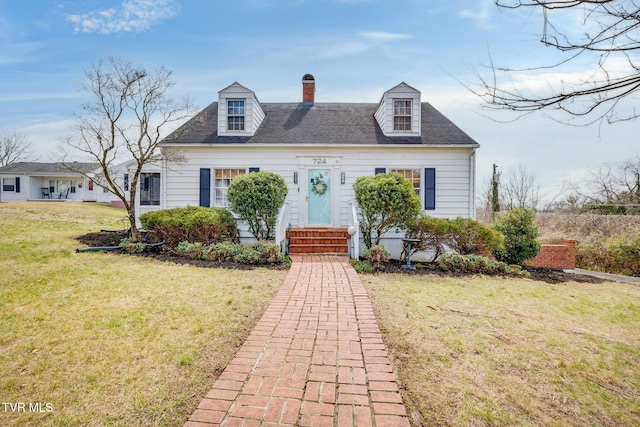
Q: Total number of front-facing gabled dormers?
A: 2